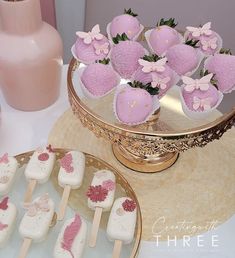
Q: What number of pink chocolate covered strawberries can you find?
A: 11